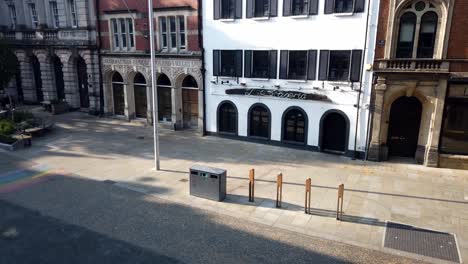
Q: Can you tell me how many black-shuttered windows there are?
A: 8